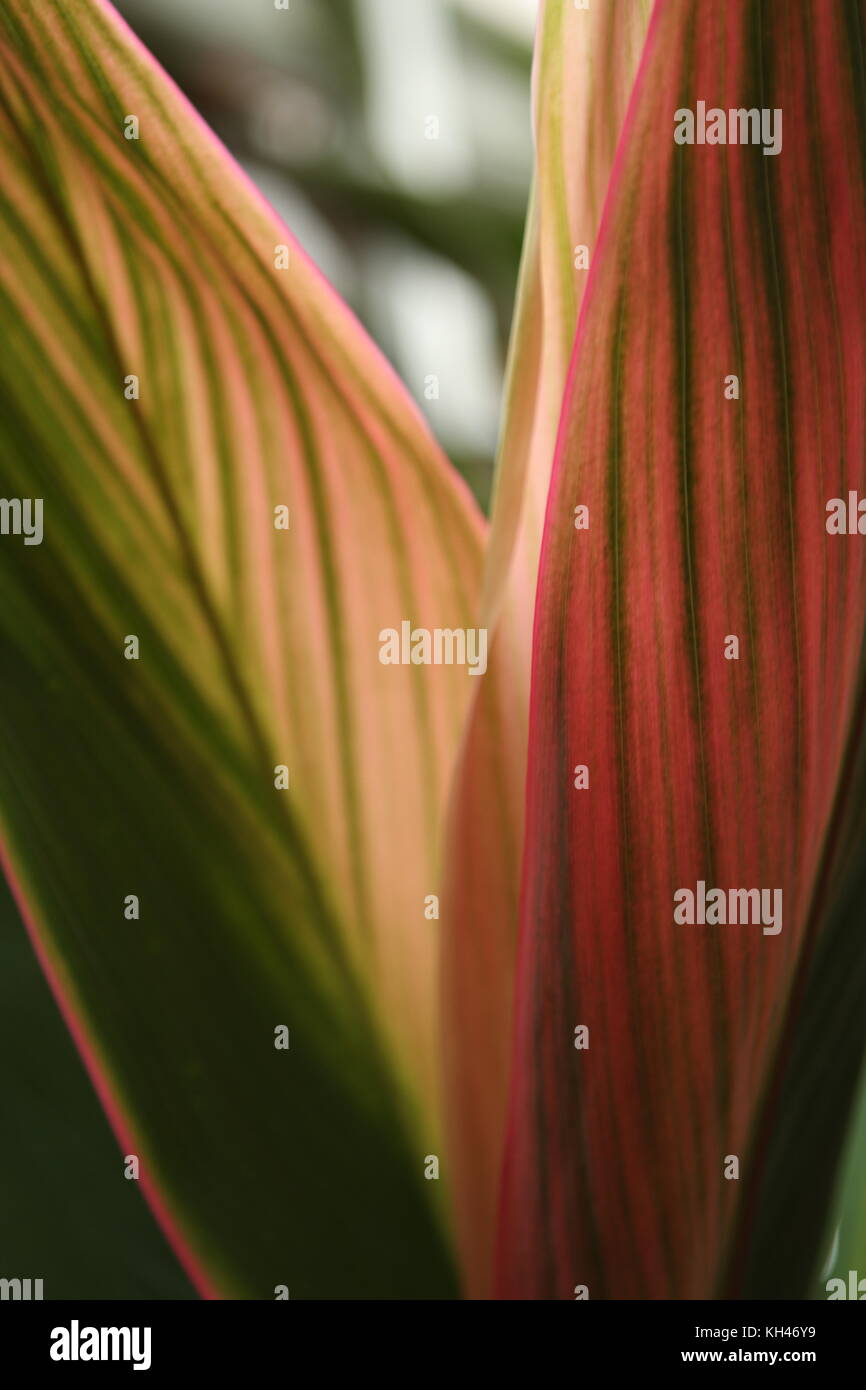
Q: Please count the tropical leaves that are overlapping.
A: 3